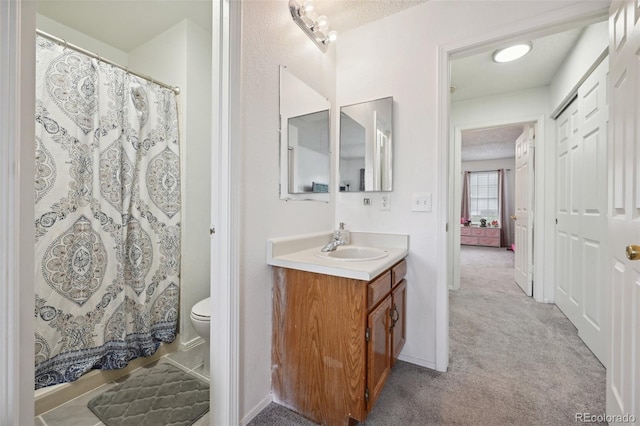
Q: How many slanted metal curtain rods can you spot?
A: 1